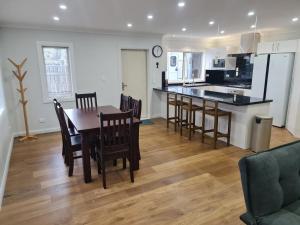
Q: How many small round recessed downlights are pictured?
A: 11